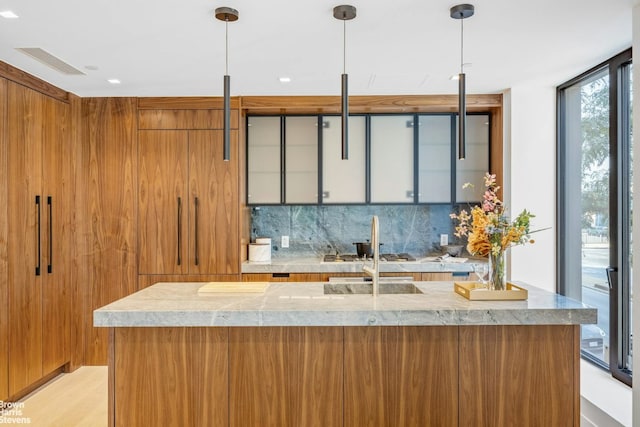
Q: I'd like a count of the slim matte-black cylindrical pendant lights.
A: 3